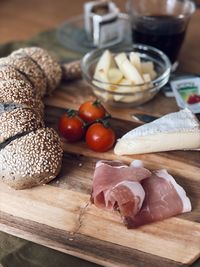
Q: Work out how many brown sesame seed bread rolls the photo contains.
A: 5